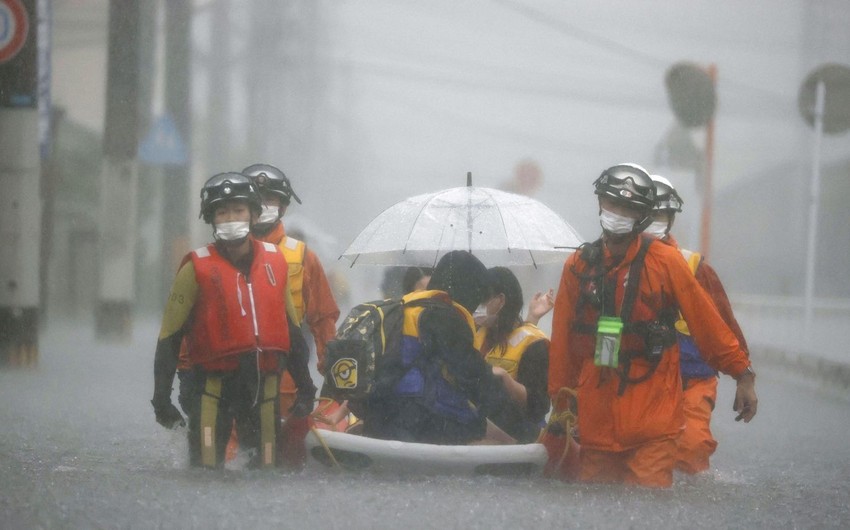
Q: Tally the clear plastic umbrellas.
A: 1